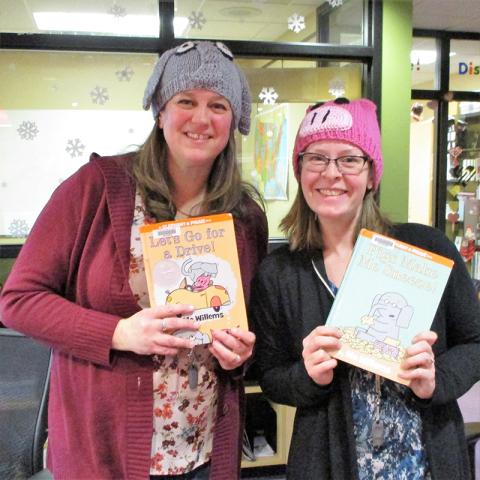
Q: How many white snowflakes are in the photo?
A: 11